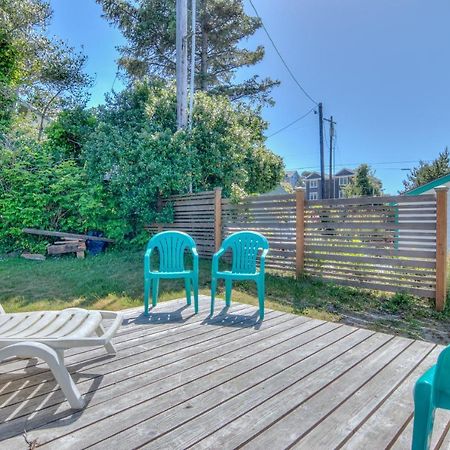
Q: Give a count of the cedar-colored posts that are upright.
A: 3